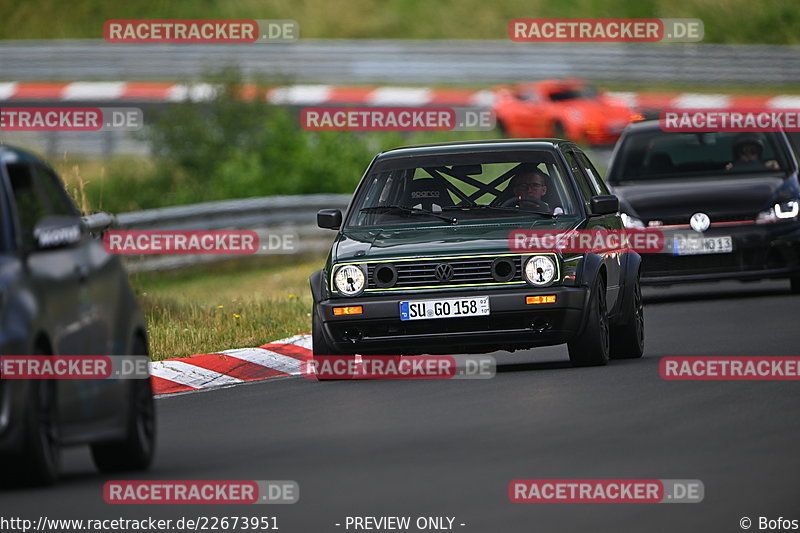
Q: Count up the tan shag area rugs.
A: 0